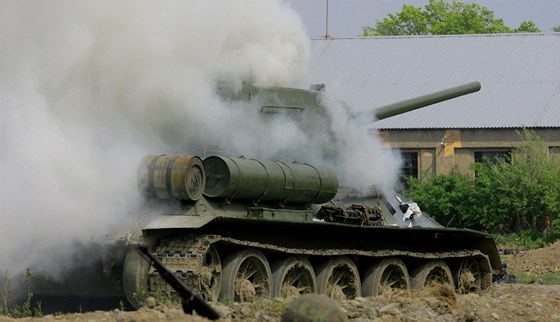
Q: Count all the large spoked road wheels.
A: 5